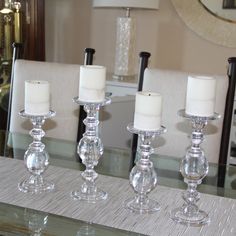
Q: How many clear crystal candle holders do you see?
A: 4